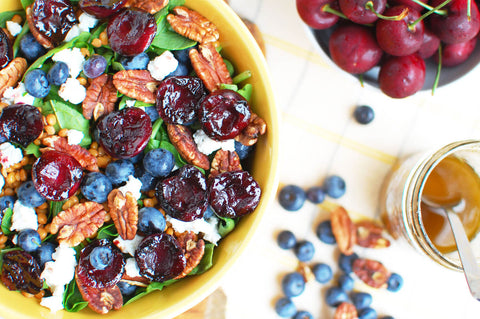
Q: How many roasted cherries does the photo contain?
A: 14